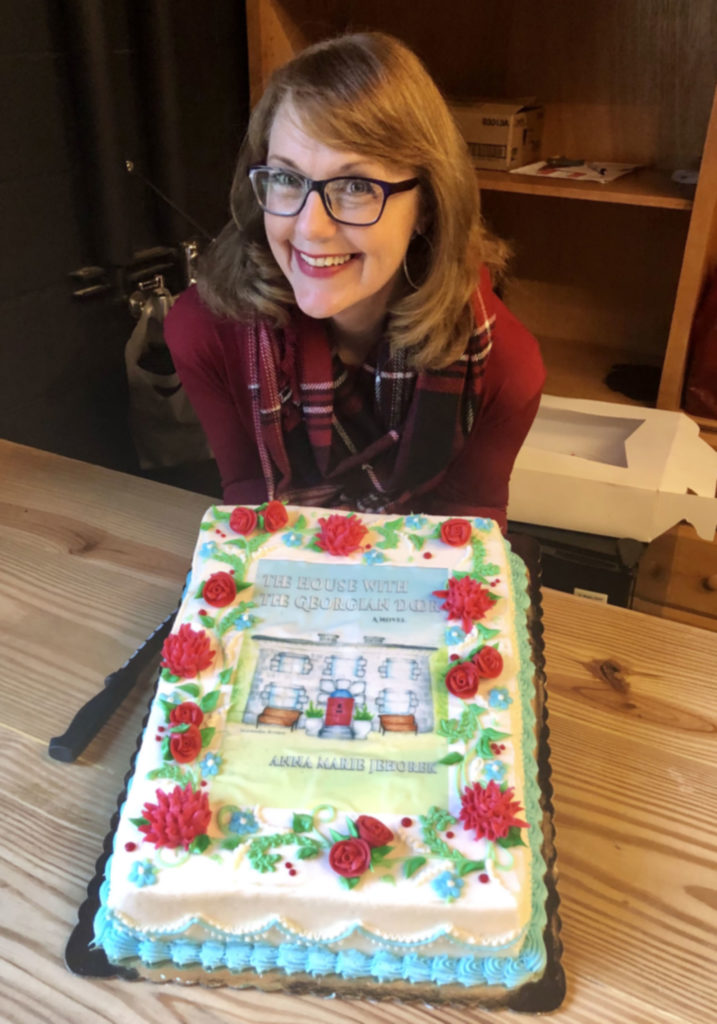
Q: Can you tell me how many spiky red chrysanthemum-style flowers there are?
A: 5